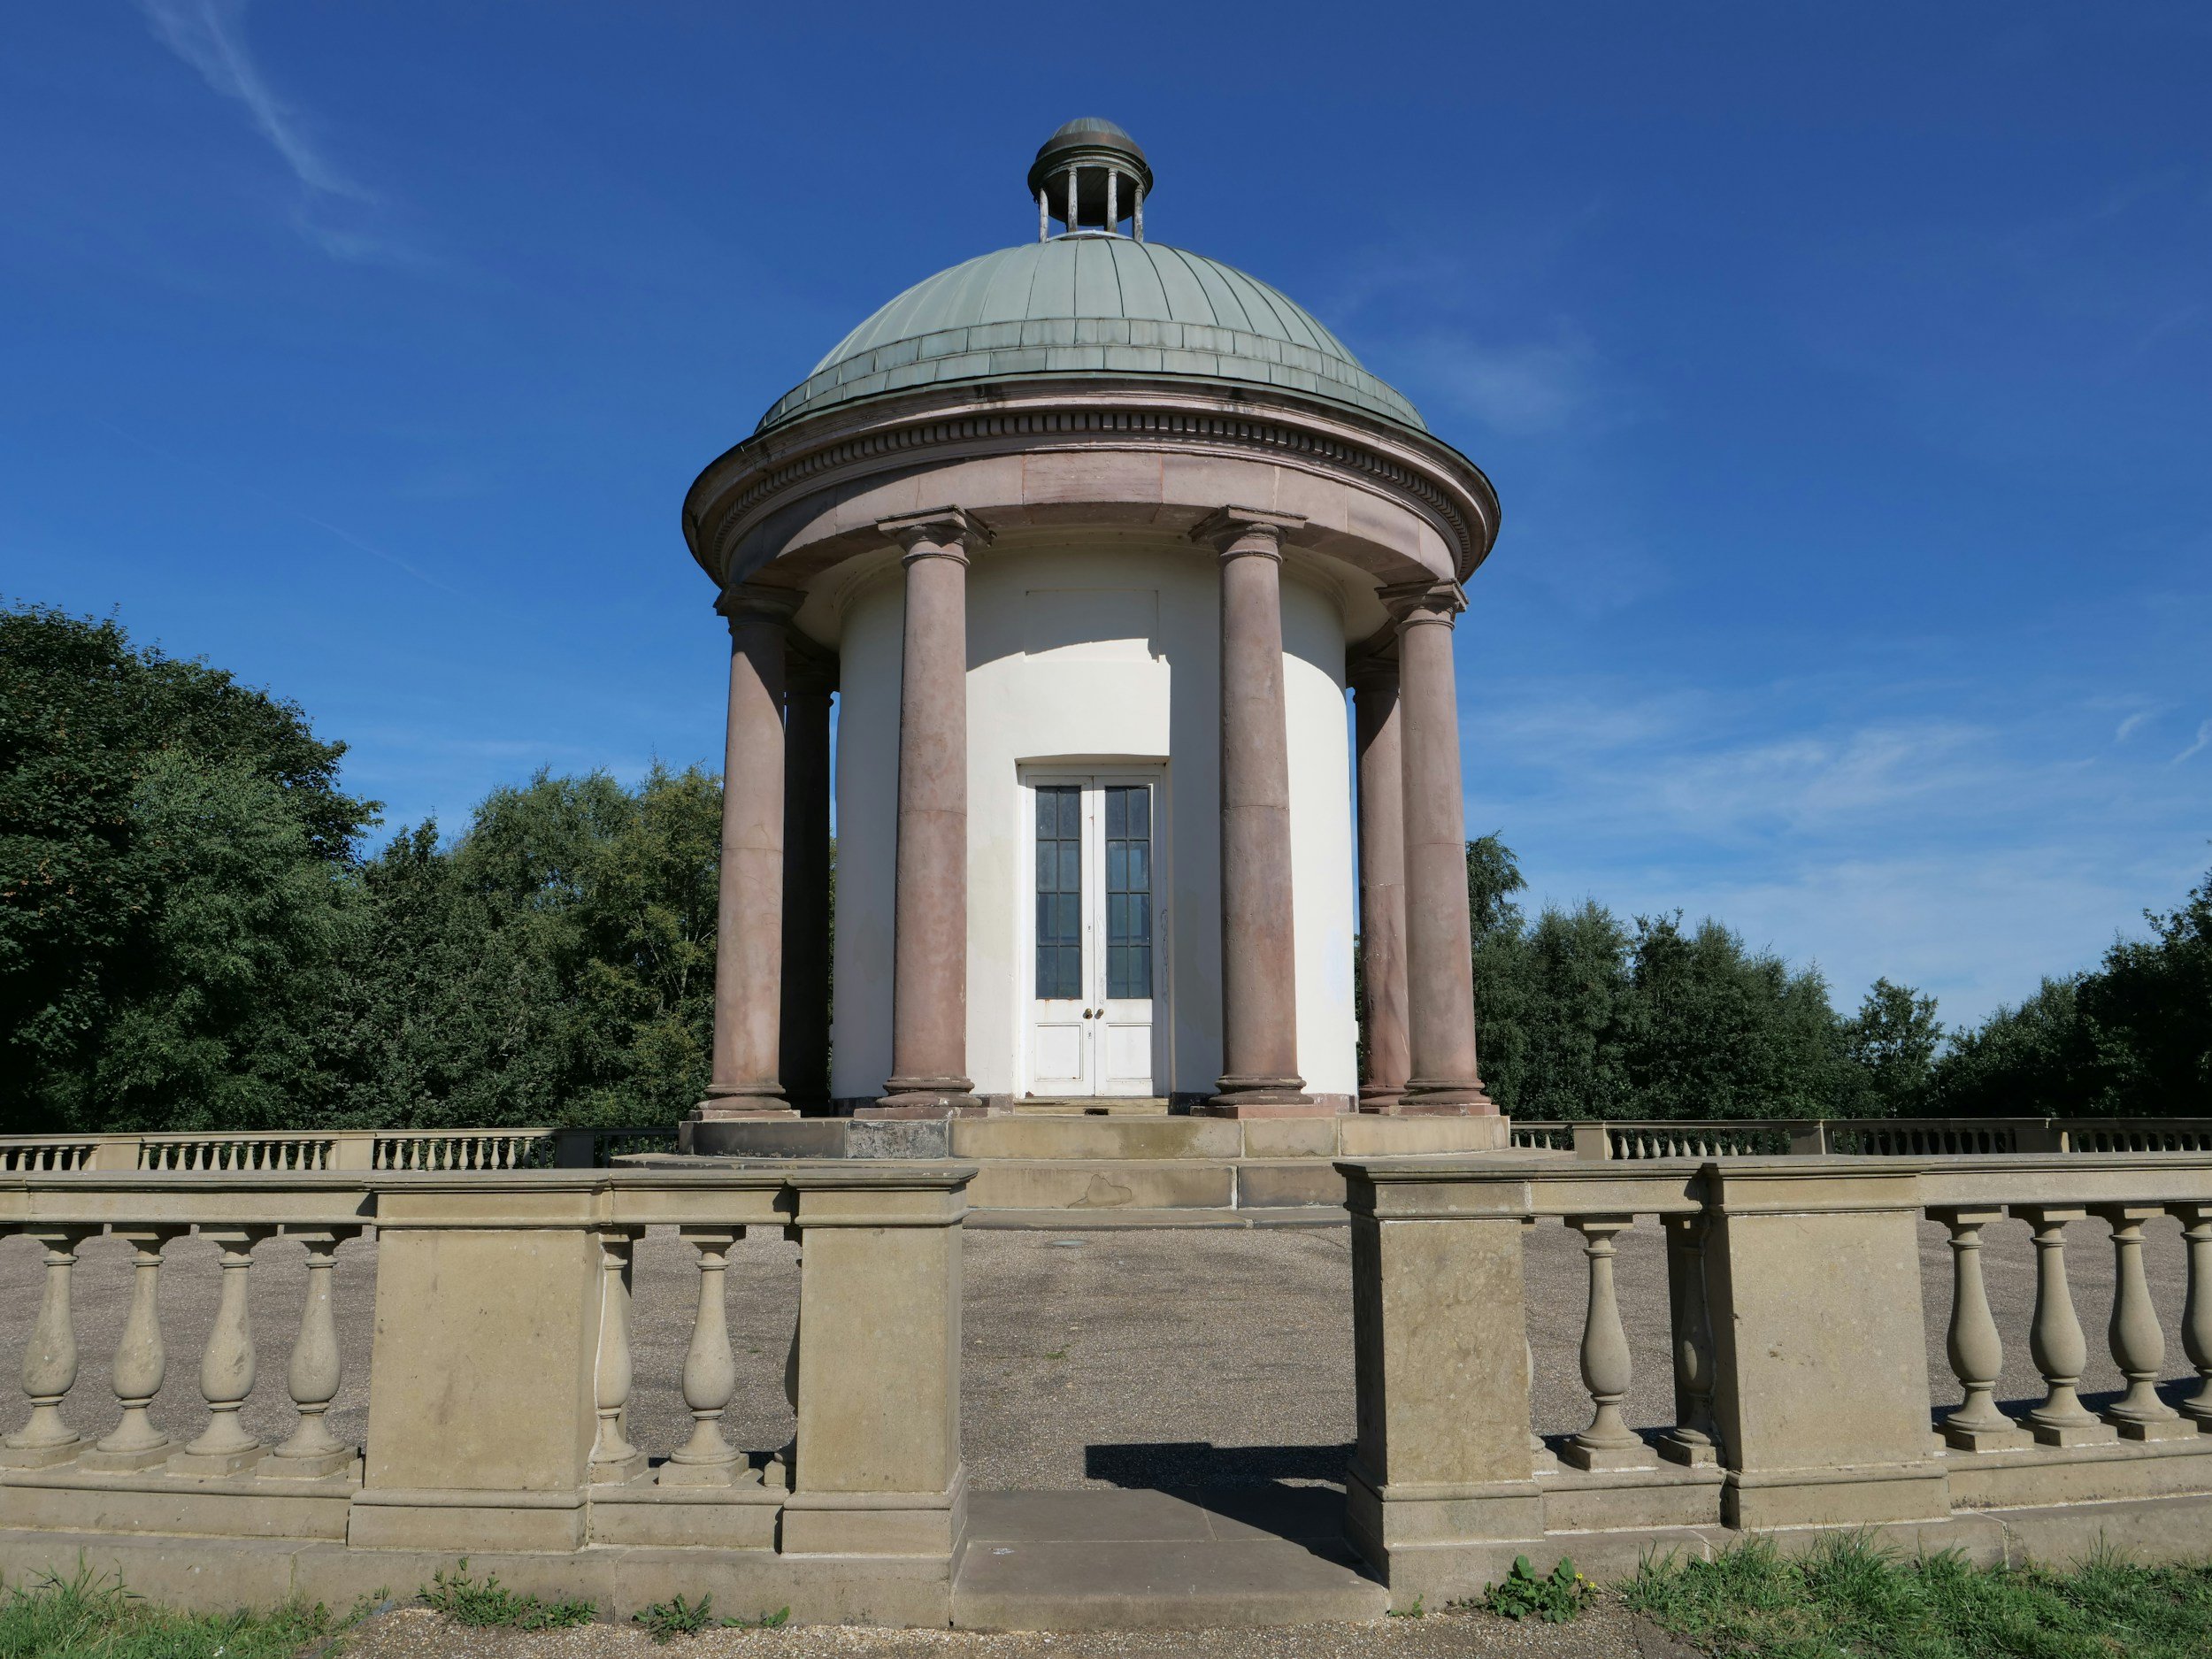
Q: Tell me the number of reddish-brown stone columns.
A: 6